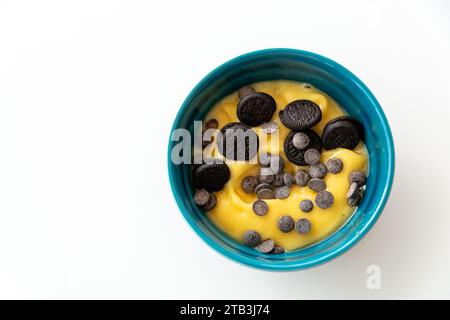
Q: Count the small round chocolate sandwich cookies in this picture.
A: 6